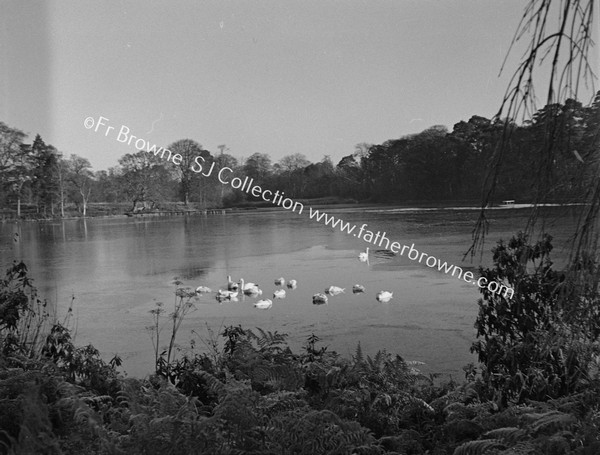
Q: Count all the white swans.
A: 13